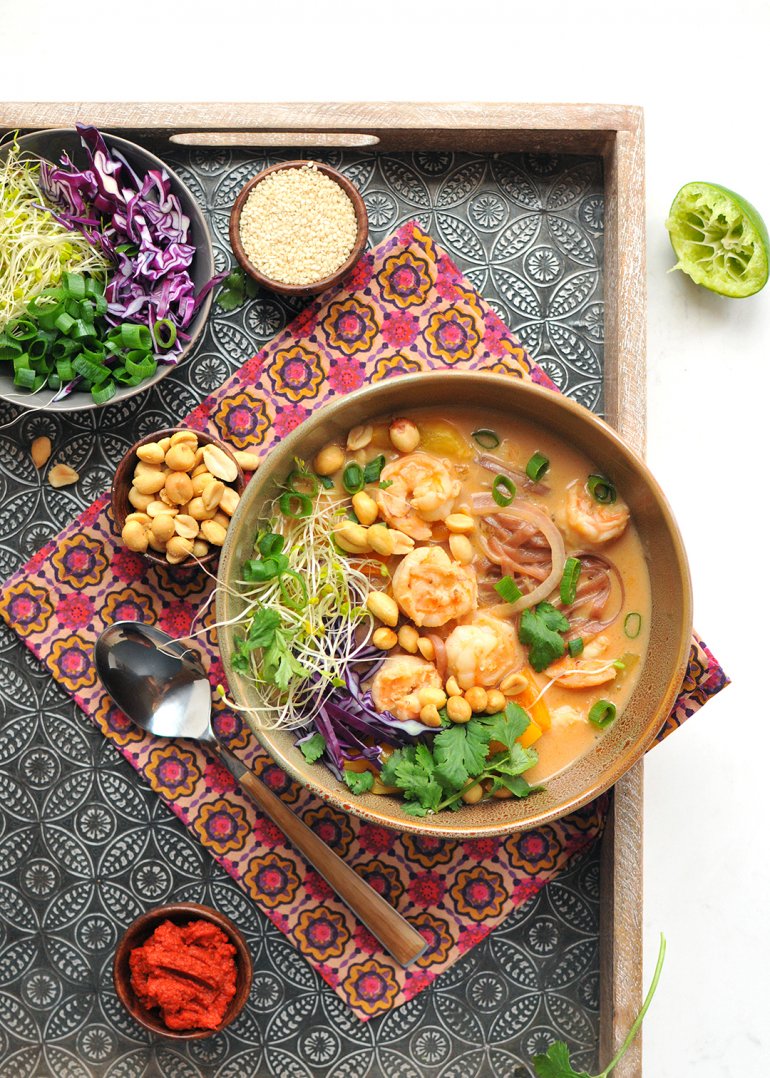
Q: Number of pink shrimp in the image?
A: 6